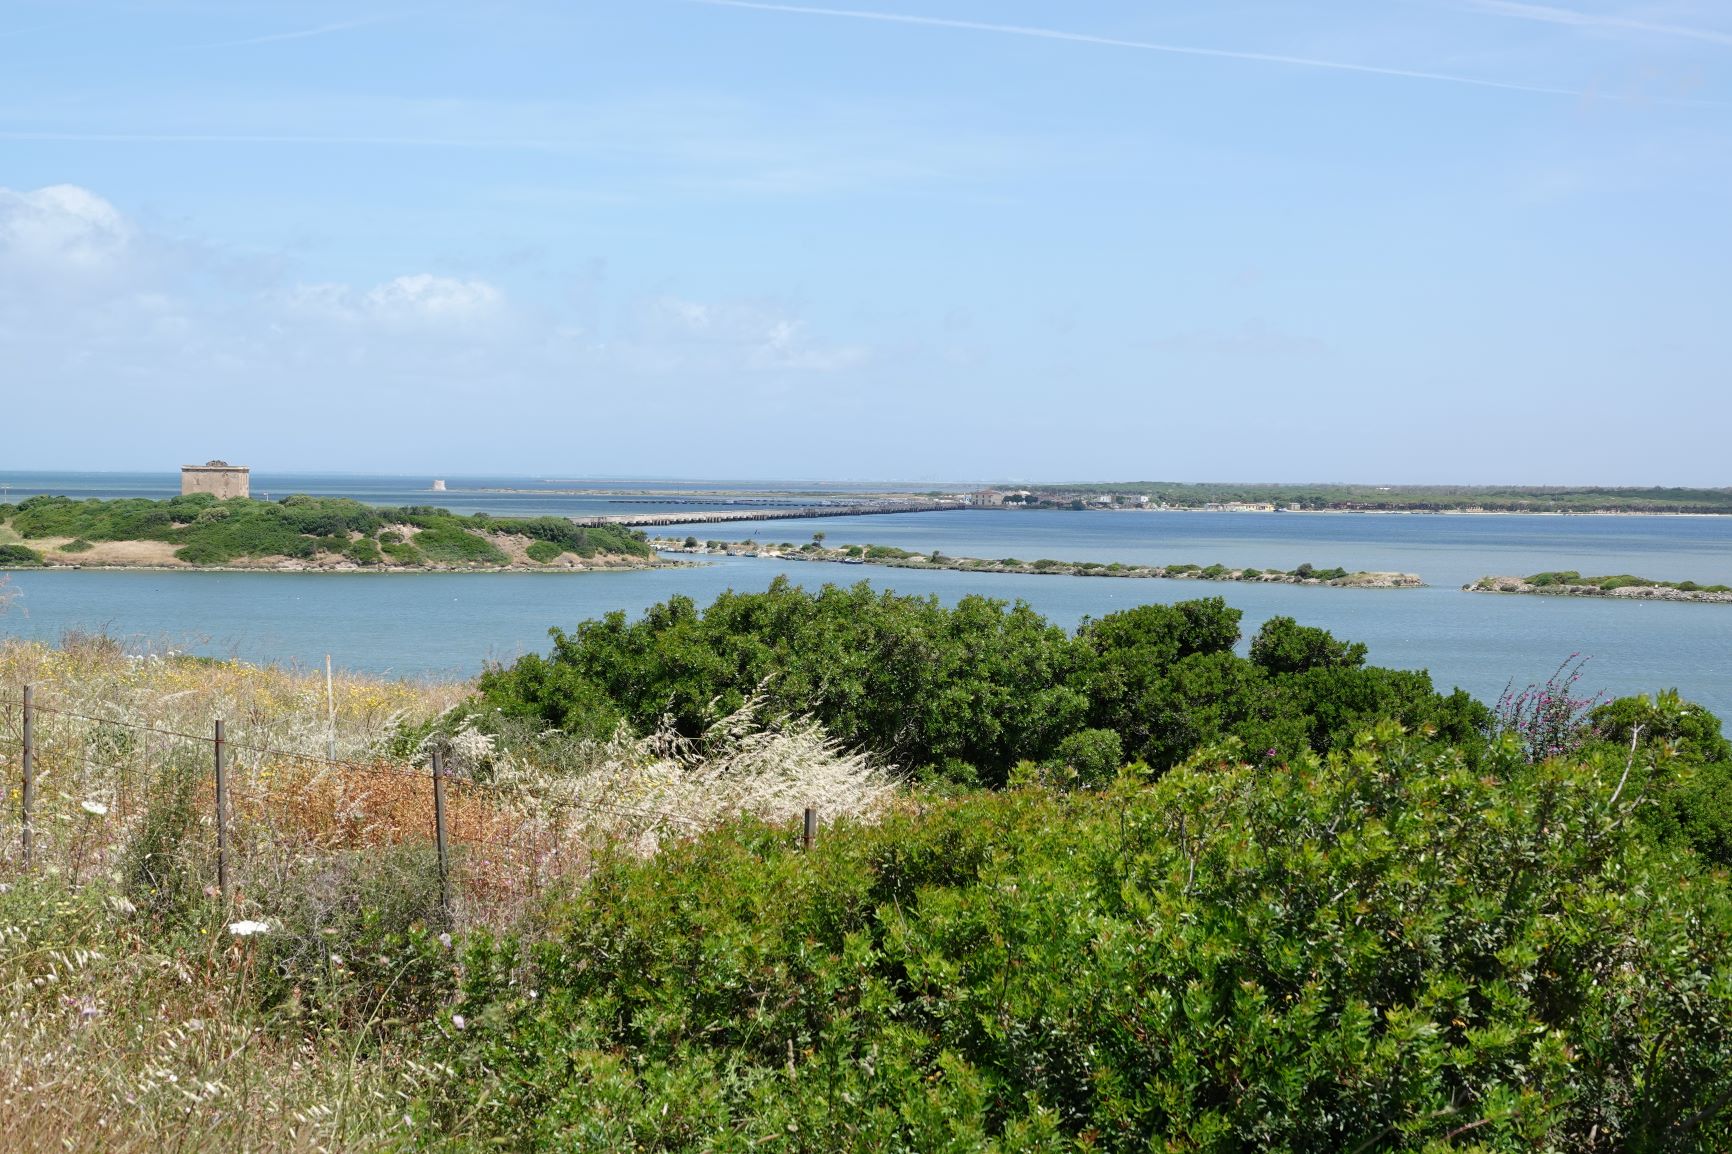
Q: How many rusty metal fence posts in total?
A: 4